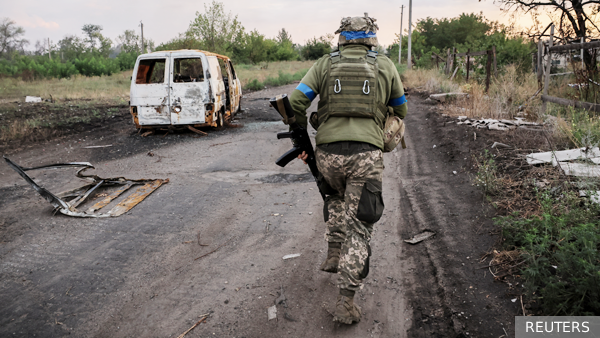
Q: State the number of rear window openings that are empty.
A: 2